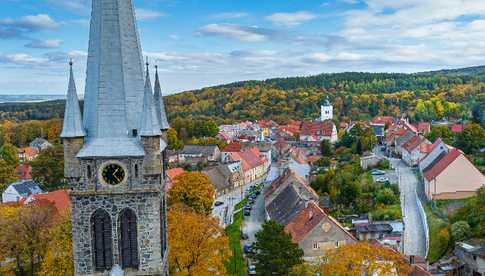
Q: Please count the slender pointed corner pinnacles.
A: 3